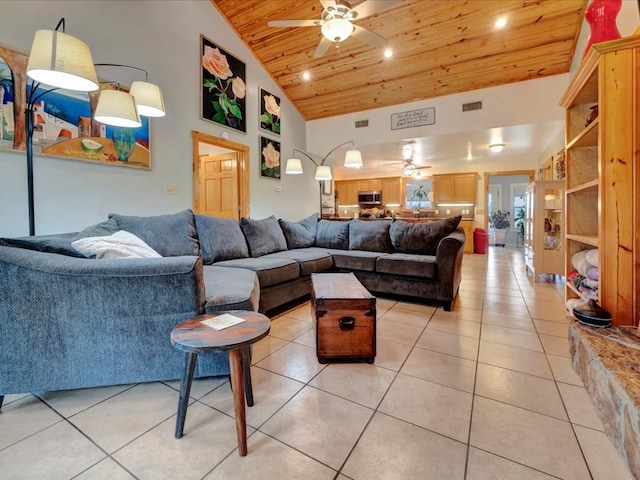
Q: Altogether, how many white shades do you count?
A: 6